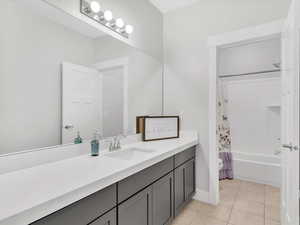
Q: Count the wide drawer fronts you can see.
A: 3